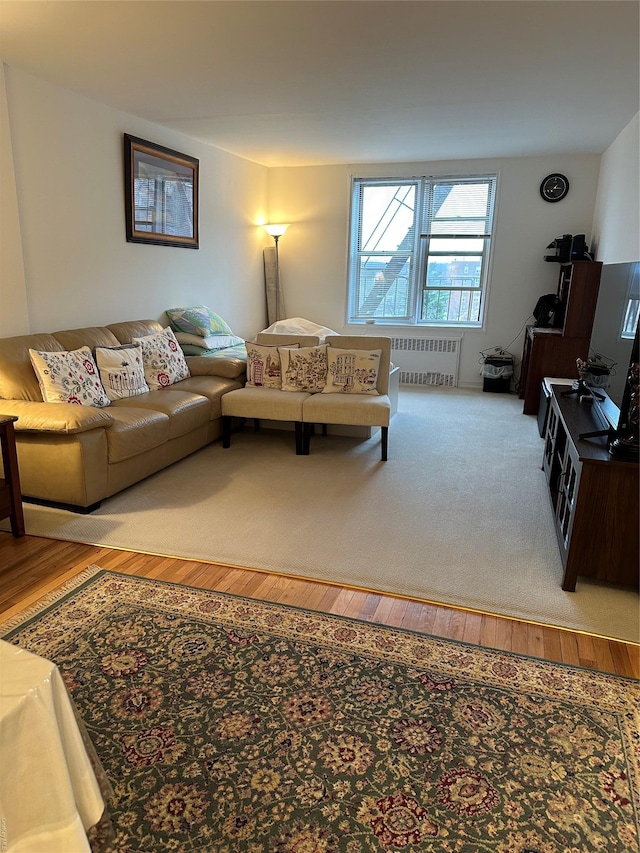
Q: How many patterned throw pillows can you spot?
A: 6